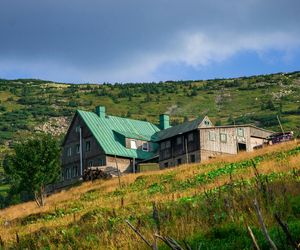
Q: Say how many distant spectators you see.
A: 0